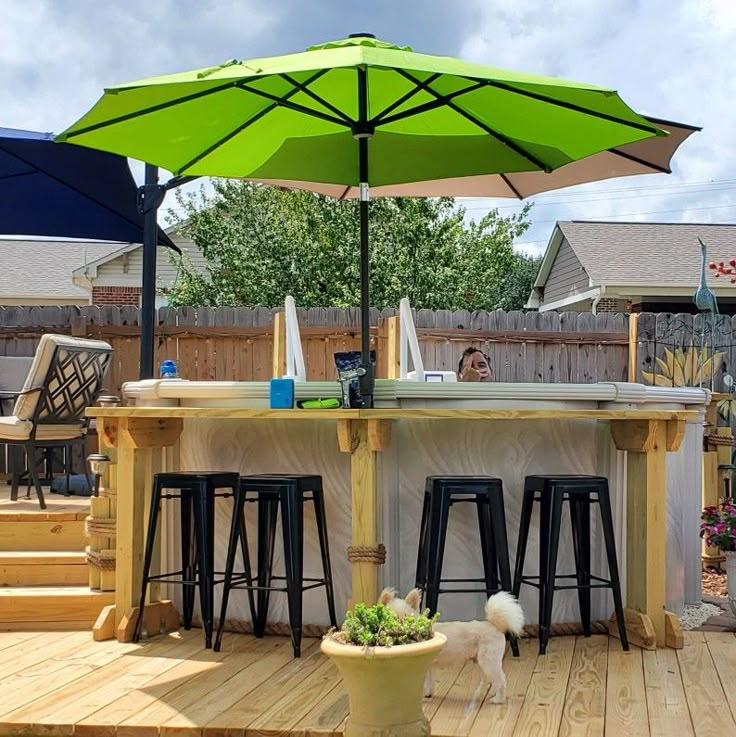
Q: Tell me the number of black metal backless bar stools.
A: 4